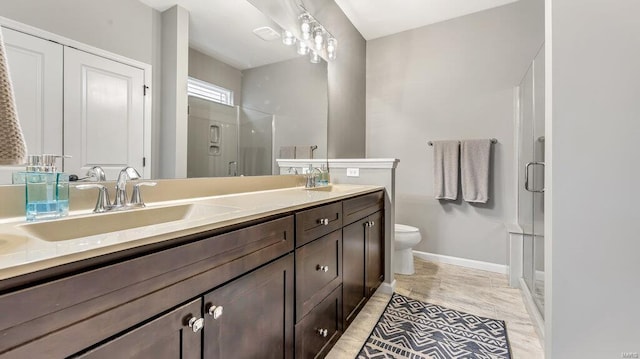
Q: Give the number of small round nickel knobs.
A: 7